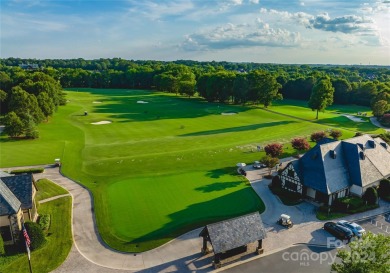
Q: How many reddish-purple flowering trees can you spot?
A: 4